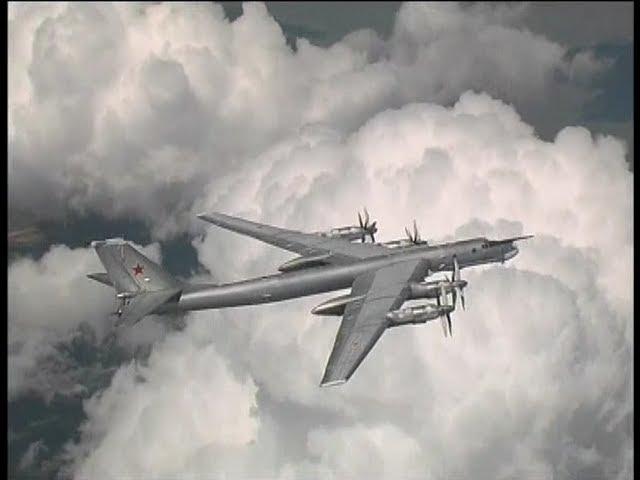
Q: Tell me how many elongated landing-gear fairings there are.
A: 2